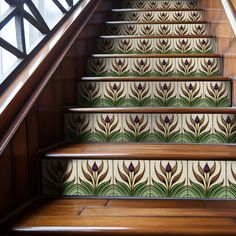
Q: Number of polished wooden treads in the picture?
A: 8